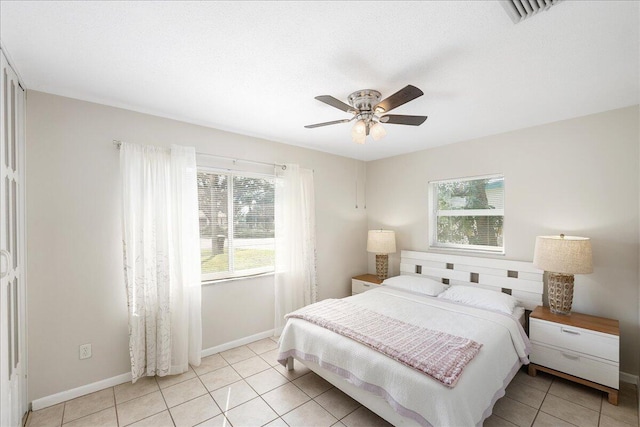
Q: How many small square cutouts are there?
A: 6